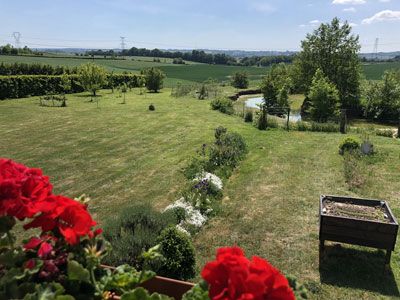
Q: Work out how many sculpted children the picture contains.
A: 0